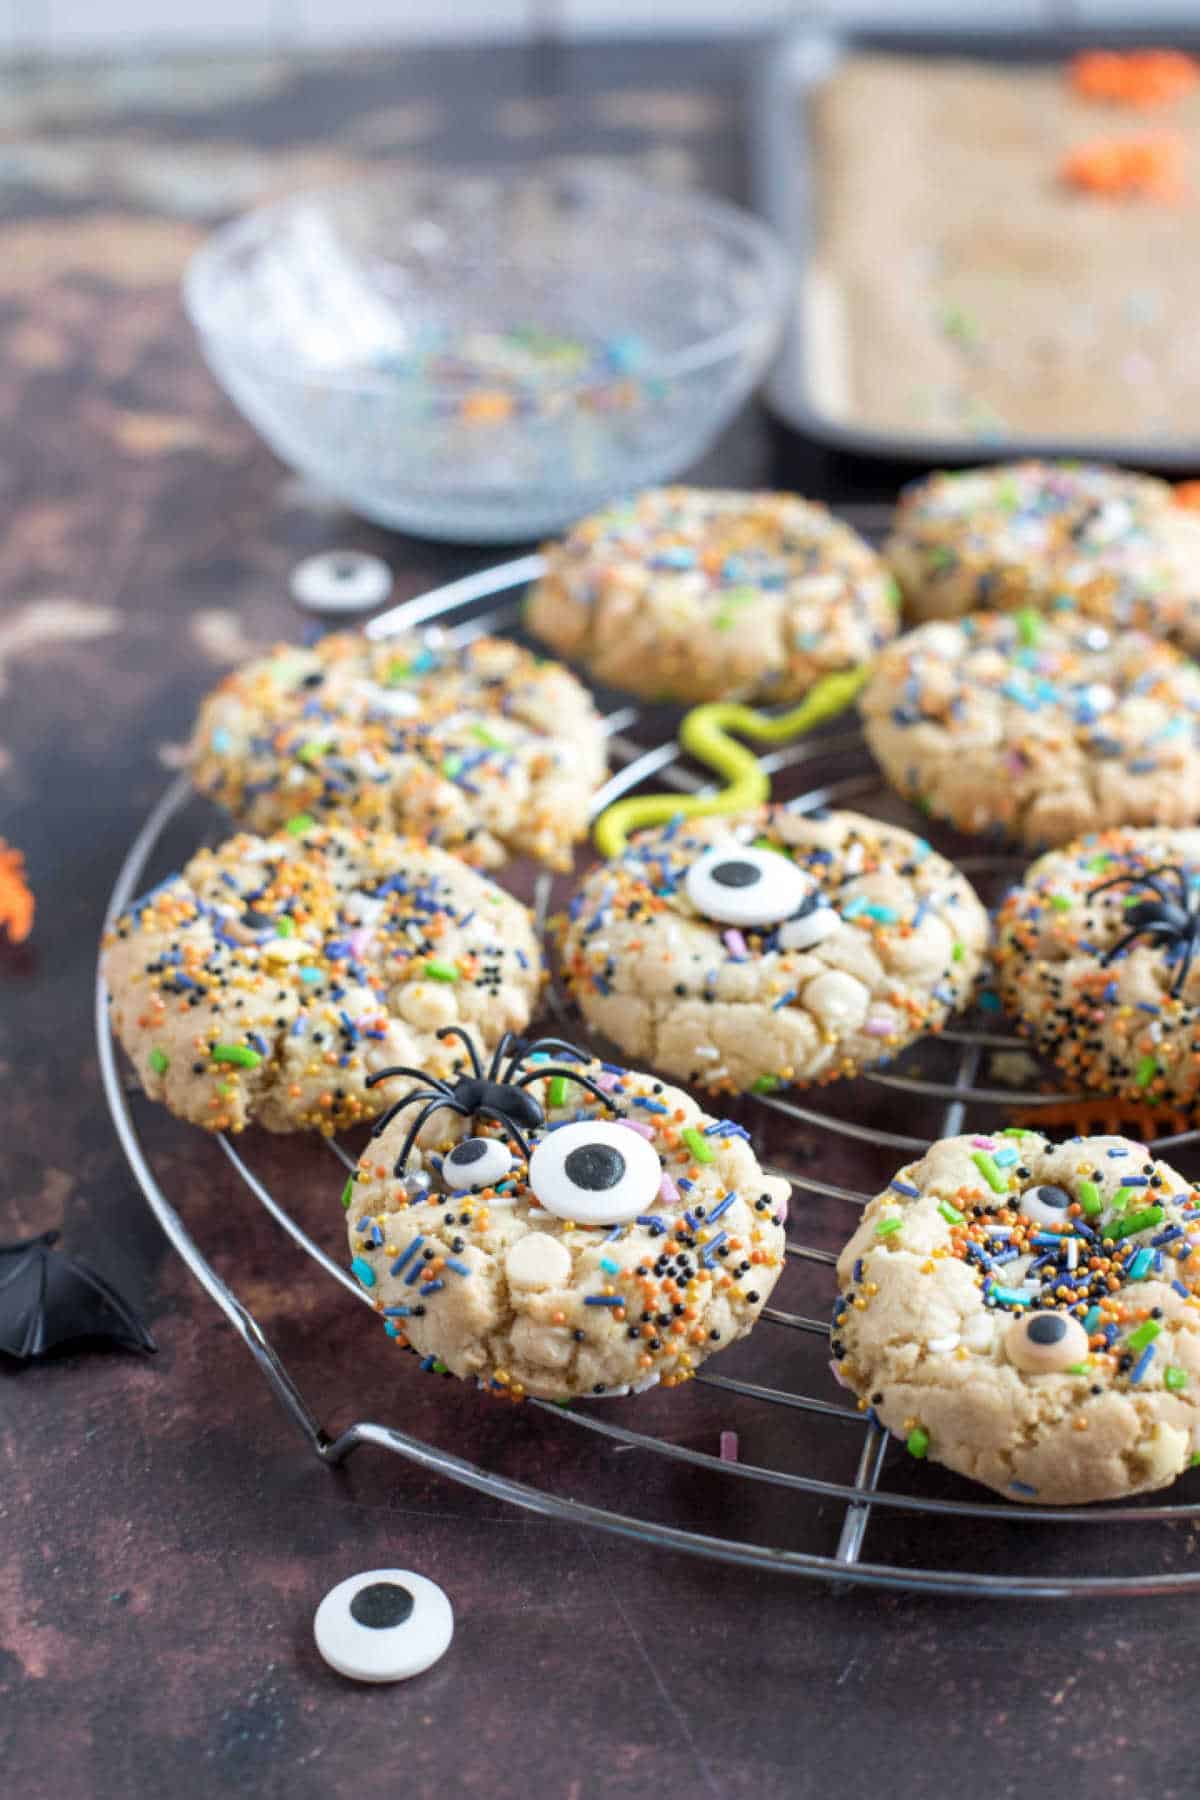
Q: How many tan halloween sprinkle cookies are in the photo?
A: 9